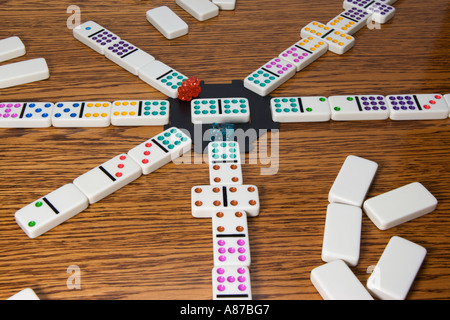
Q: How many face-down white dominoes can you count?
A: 11